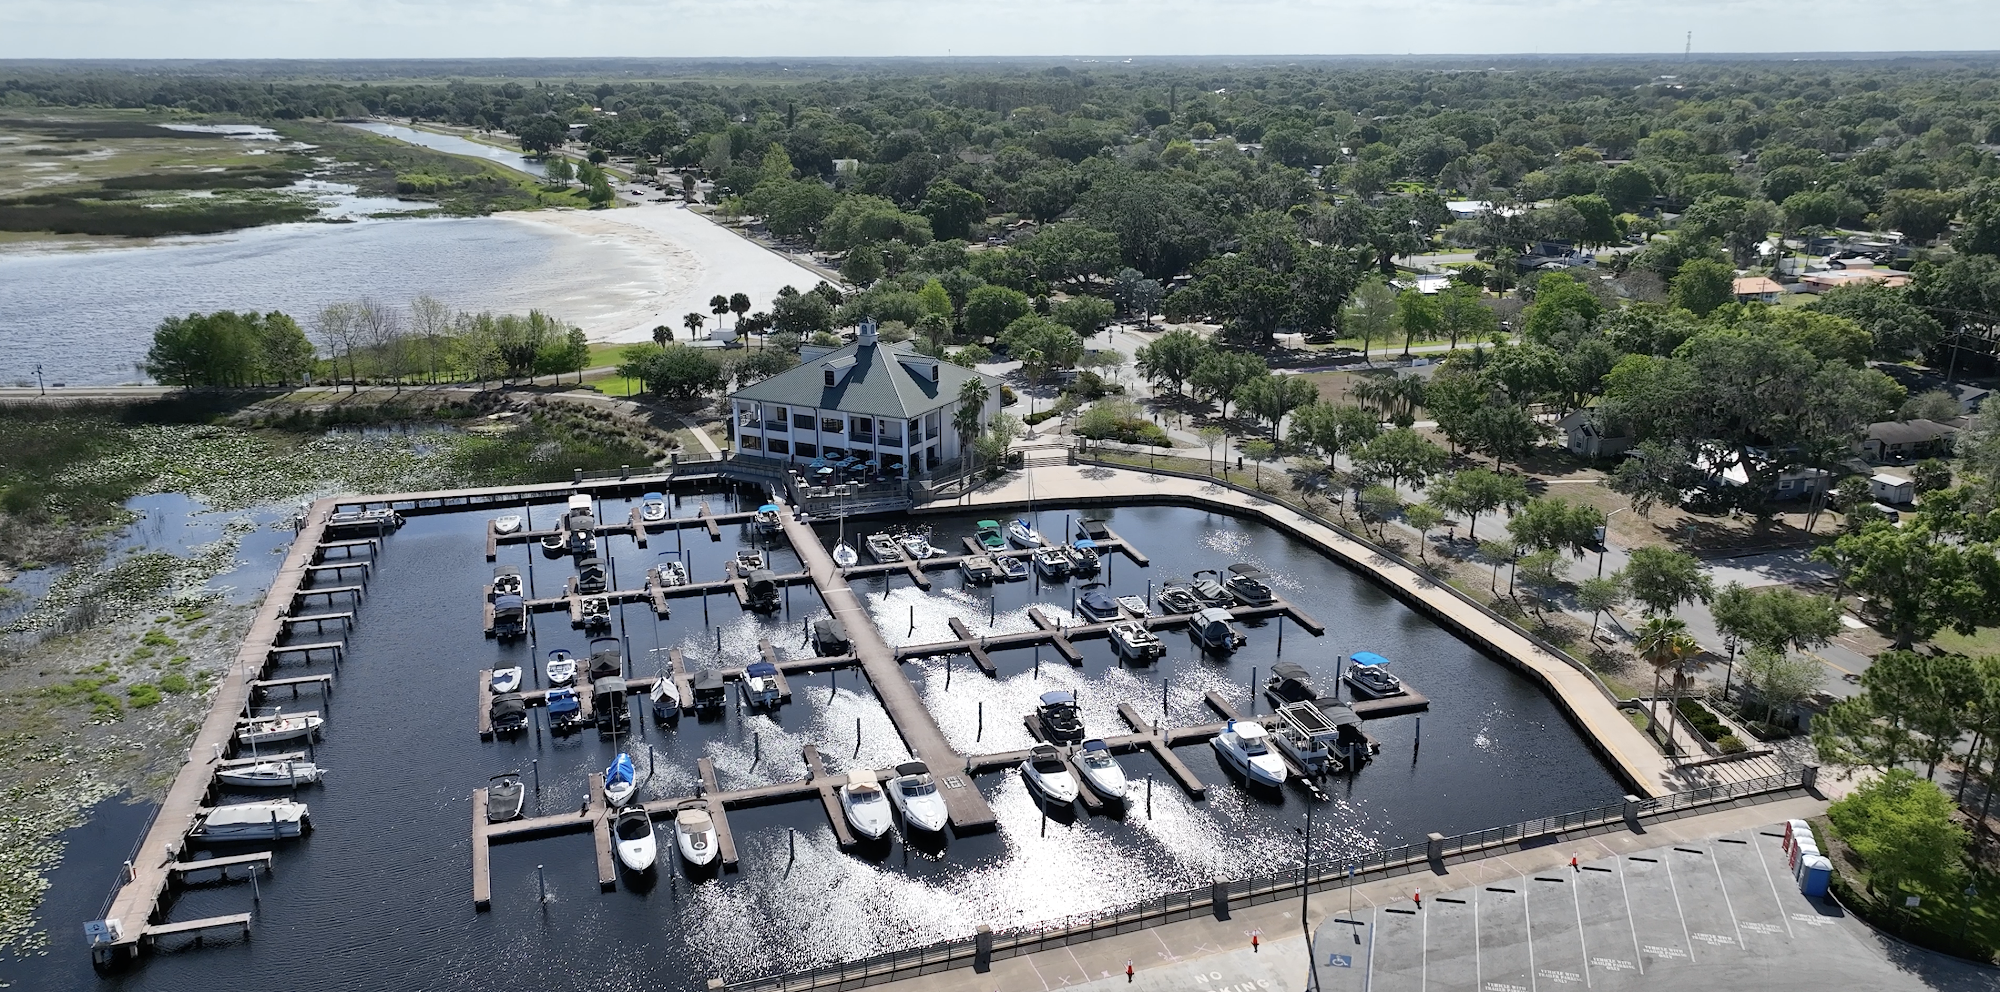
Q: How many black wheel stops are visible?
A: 10